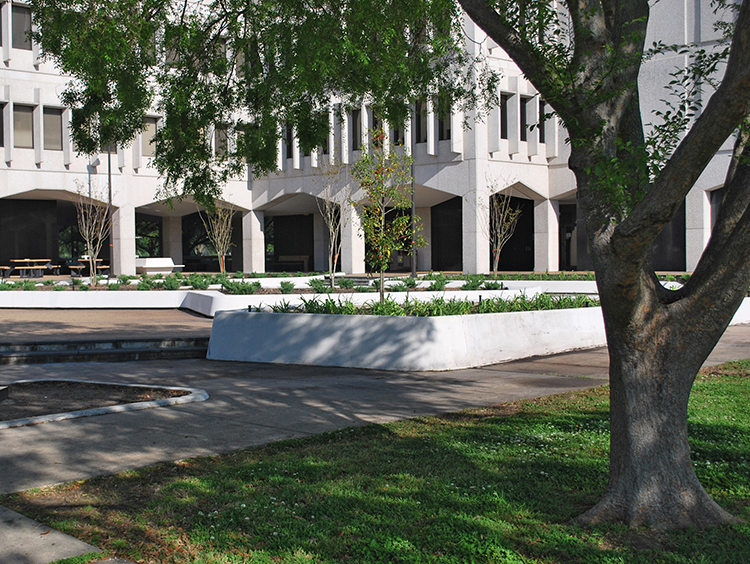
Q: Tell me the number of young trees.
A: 5